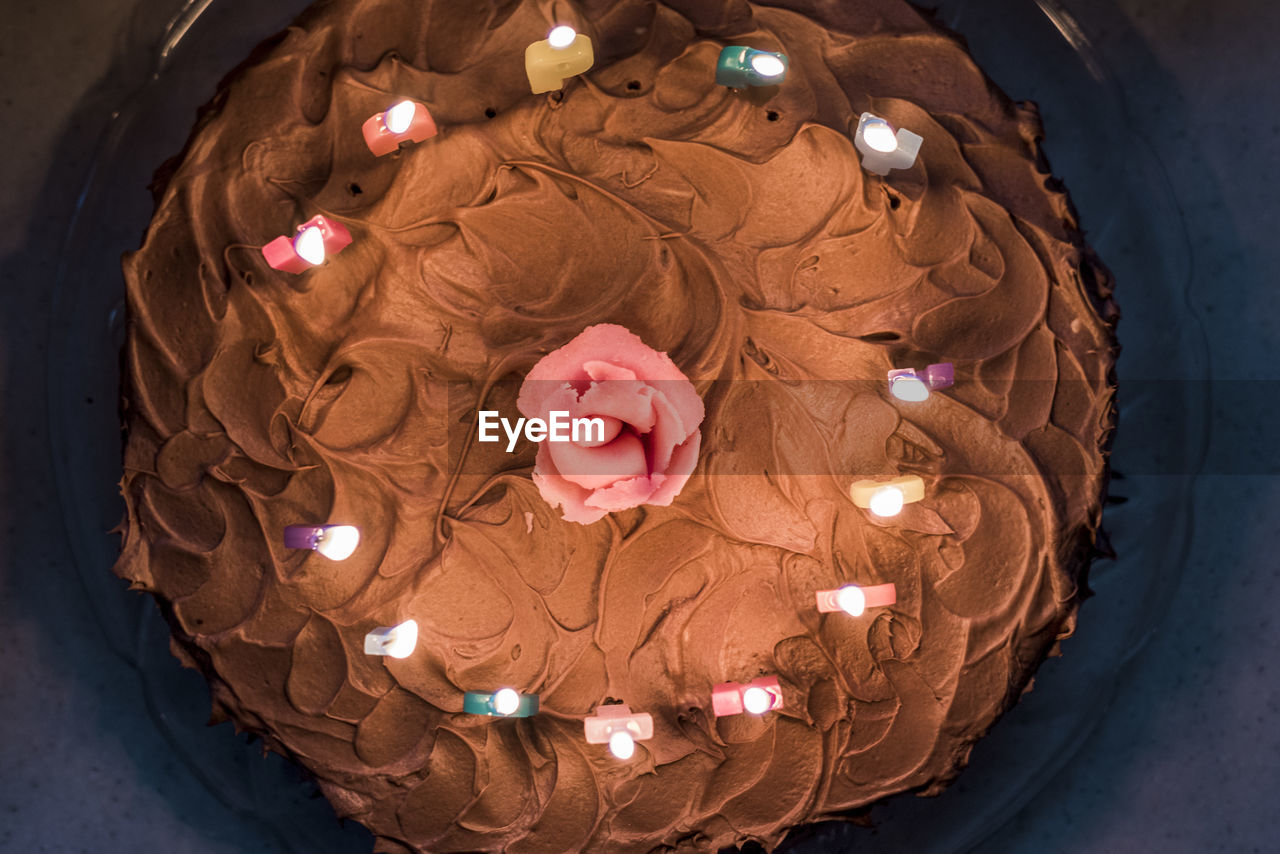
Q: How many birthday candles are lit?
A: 13